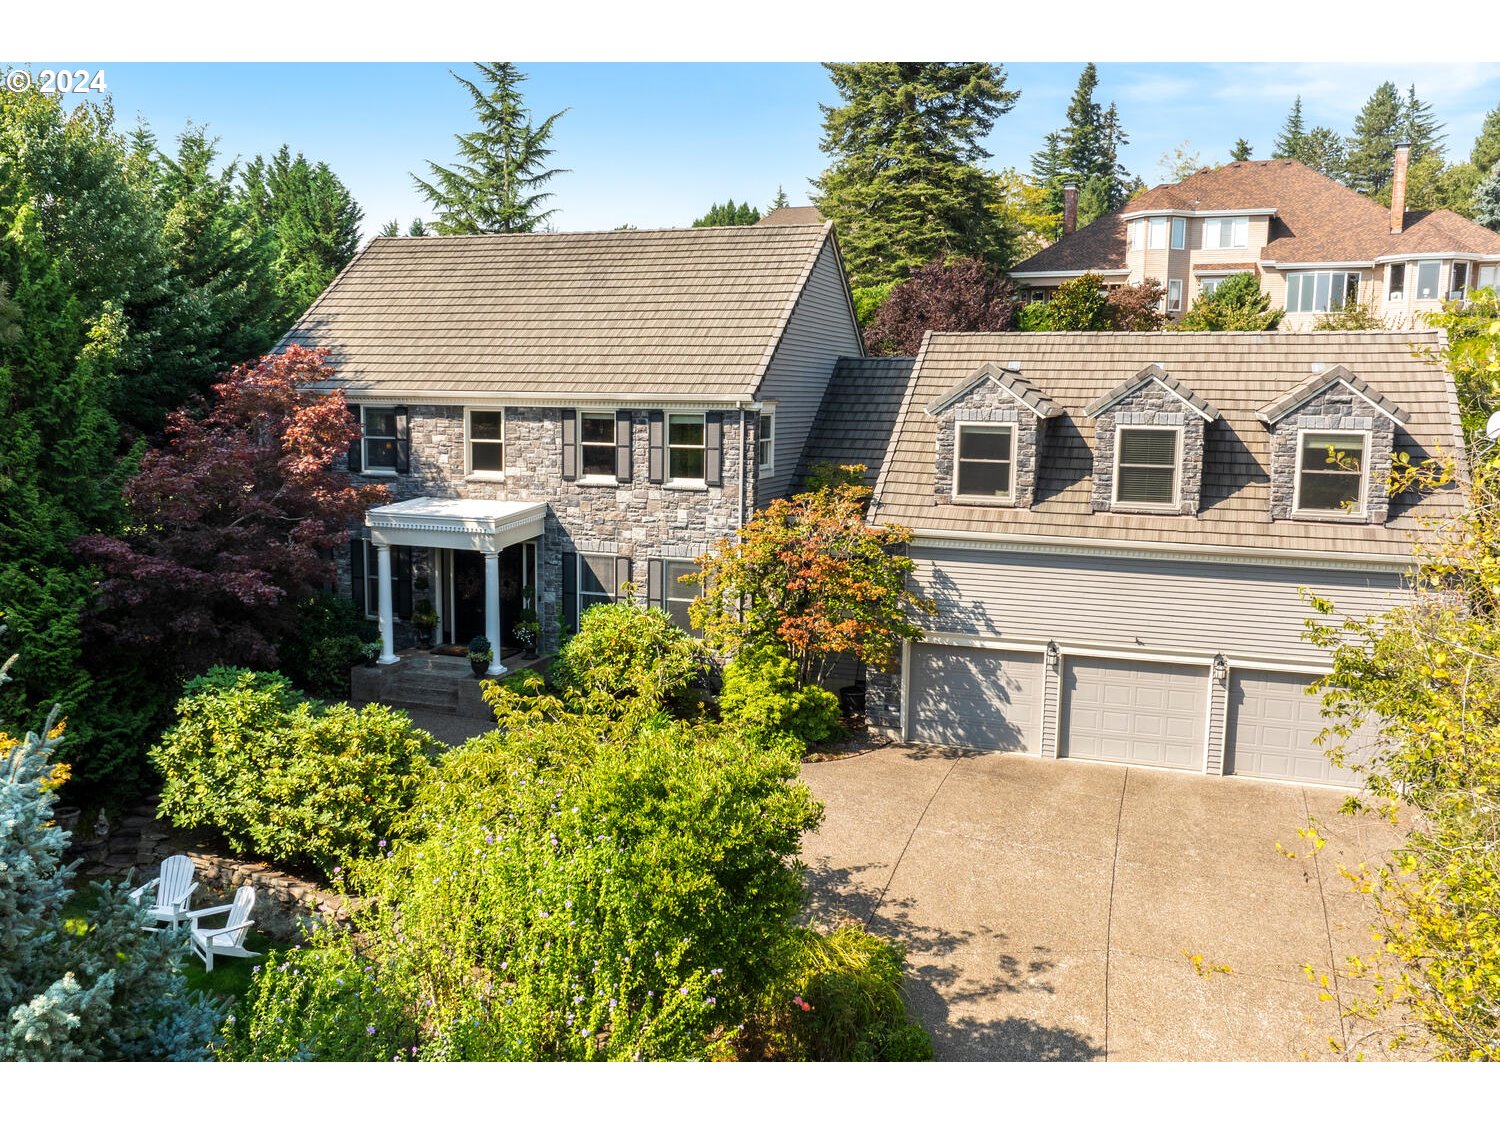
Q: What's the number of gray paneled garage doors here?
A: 3